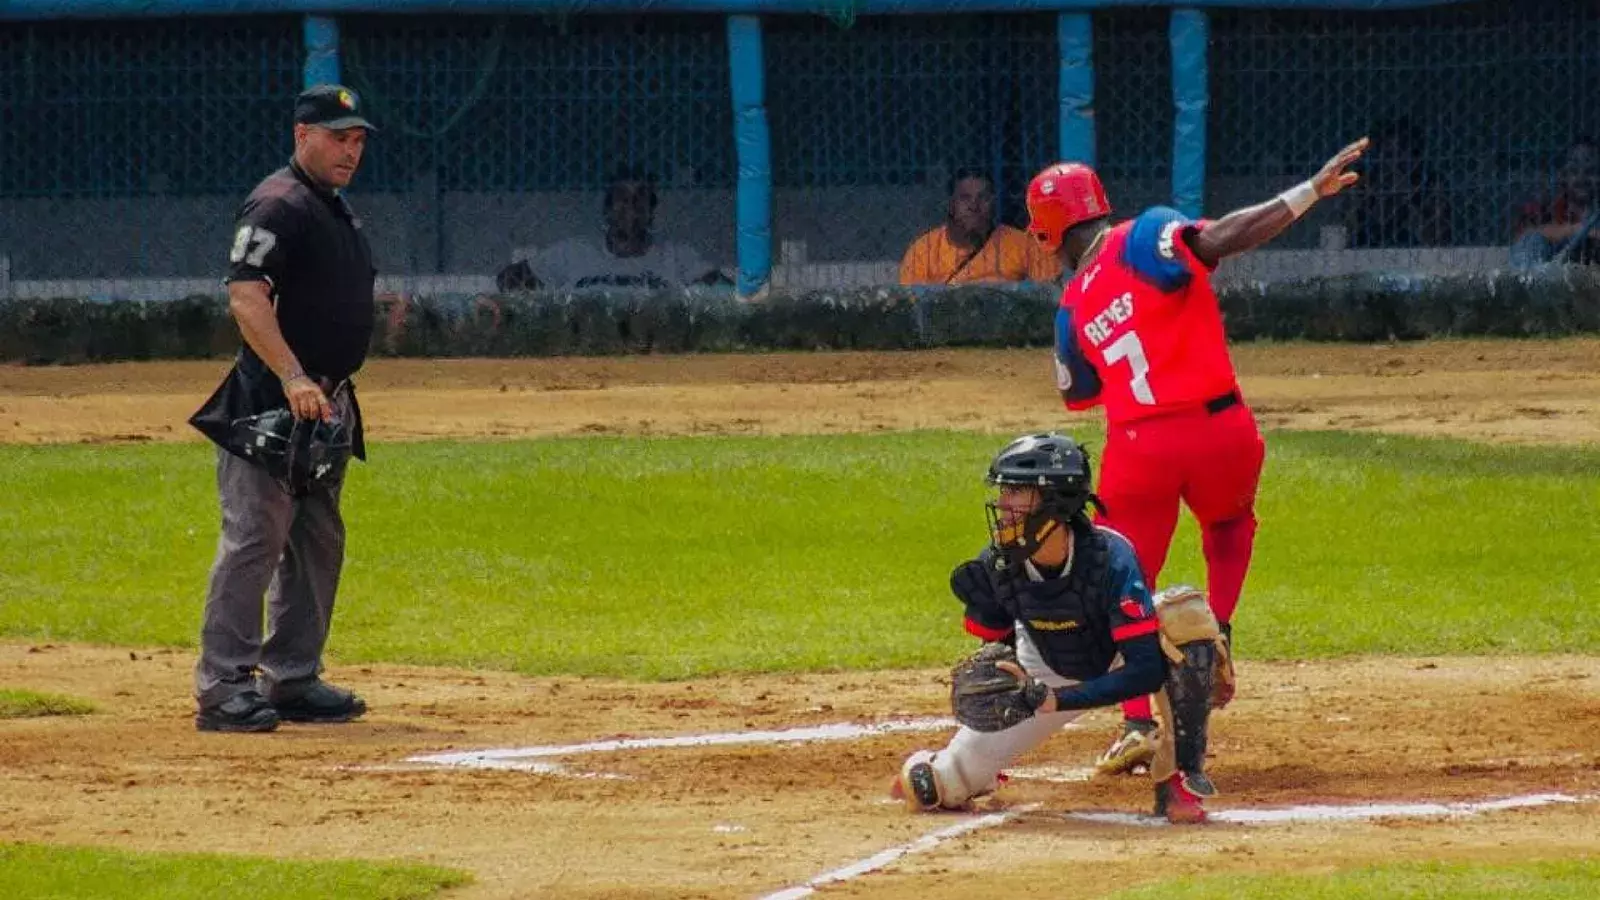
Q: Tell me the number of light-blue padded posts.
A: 4